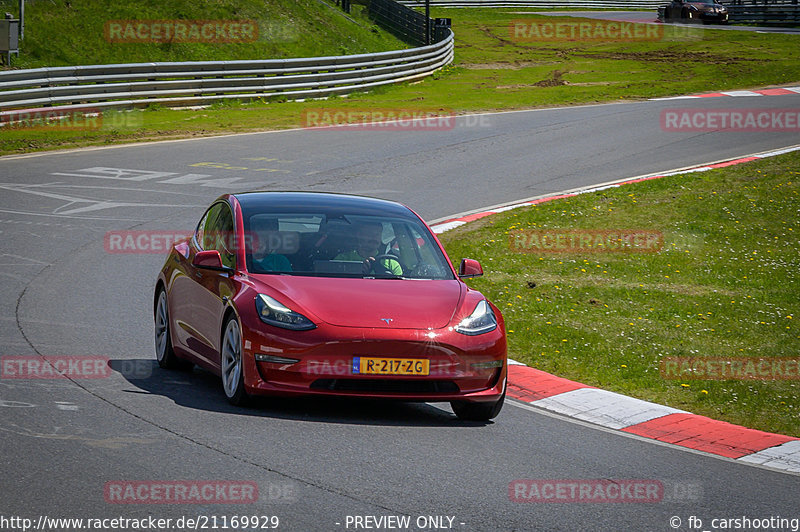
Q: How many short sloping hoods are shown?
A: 1